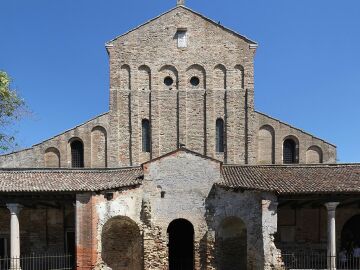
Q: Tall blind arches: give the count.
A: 6